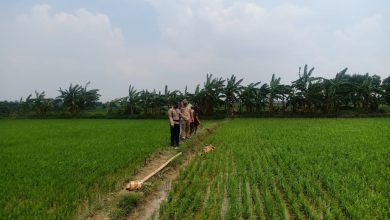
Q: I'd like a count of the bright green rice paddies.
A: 2